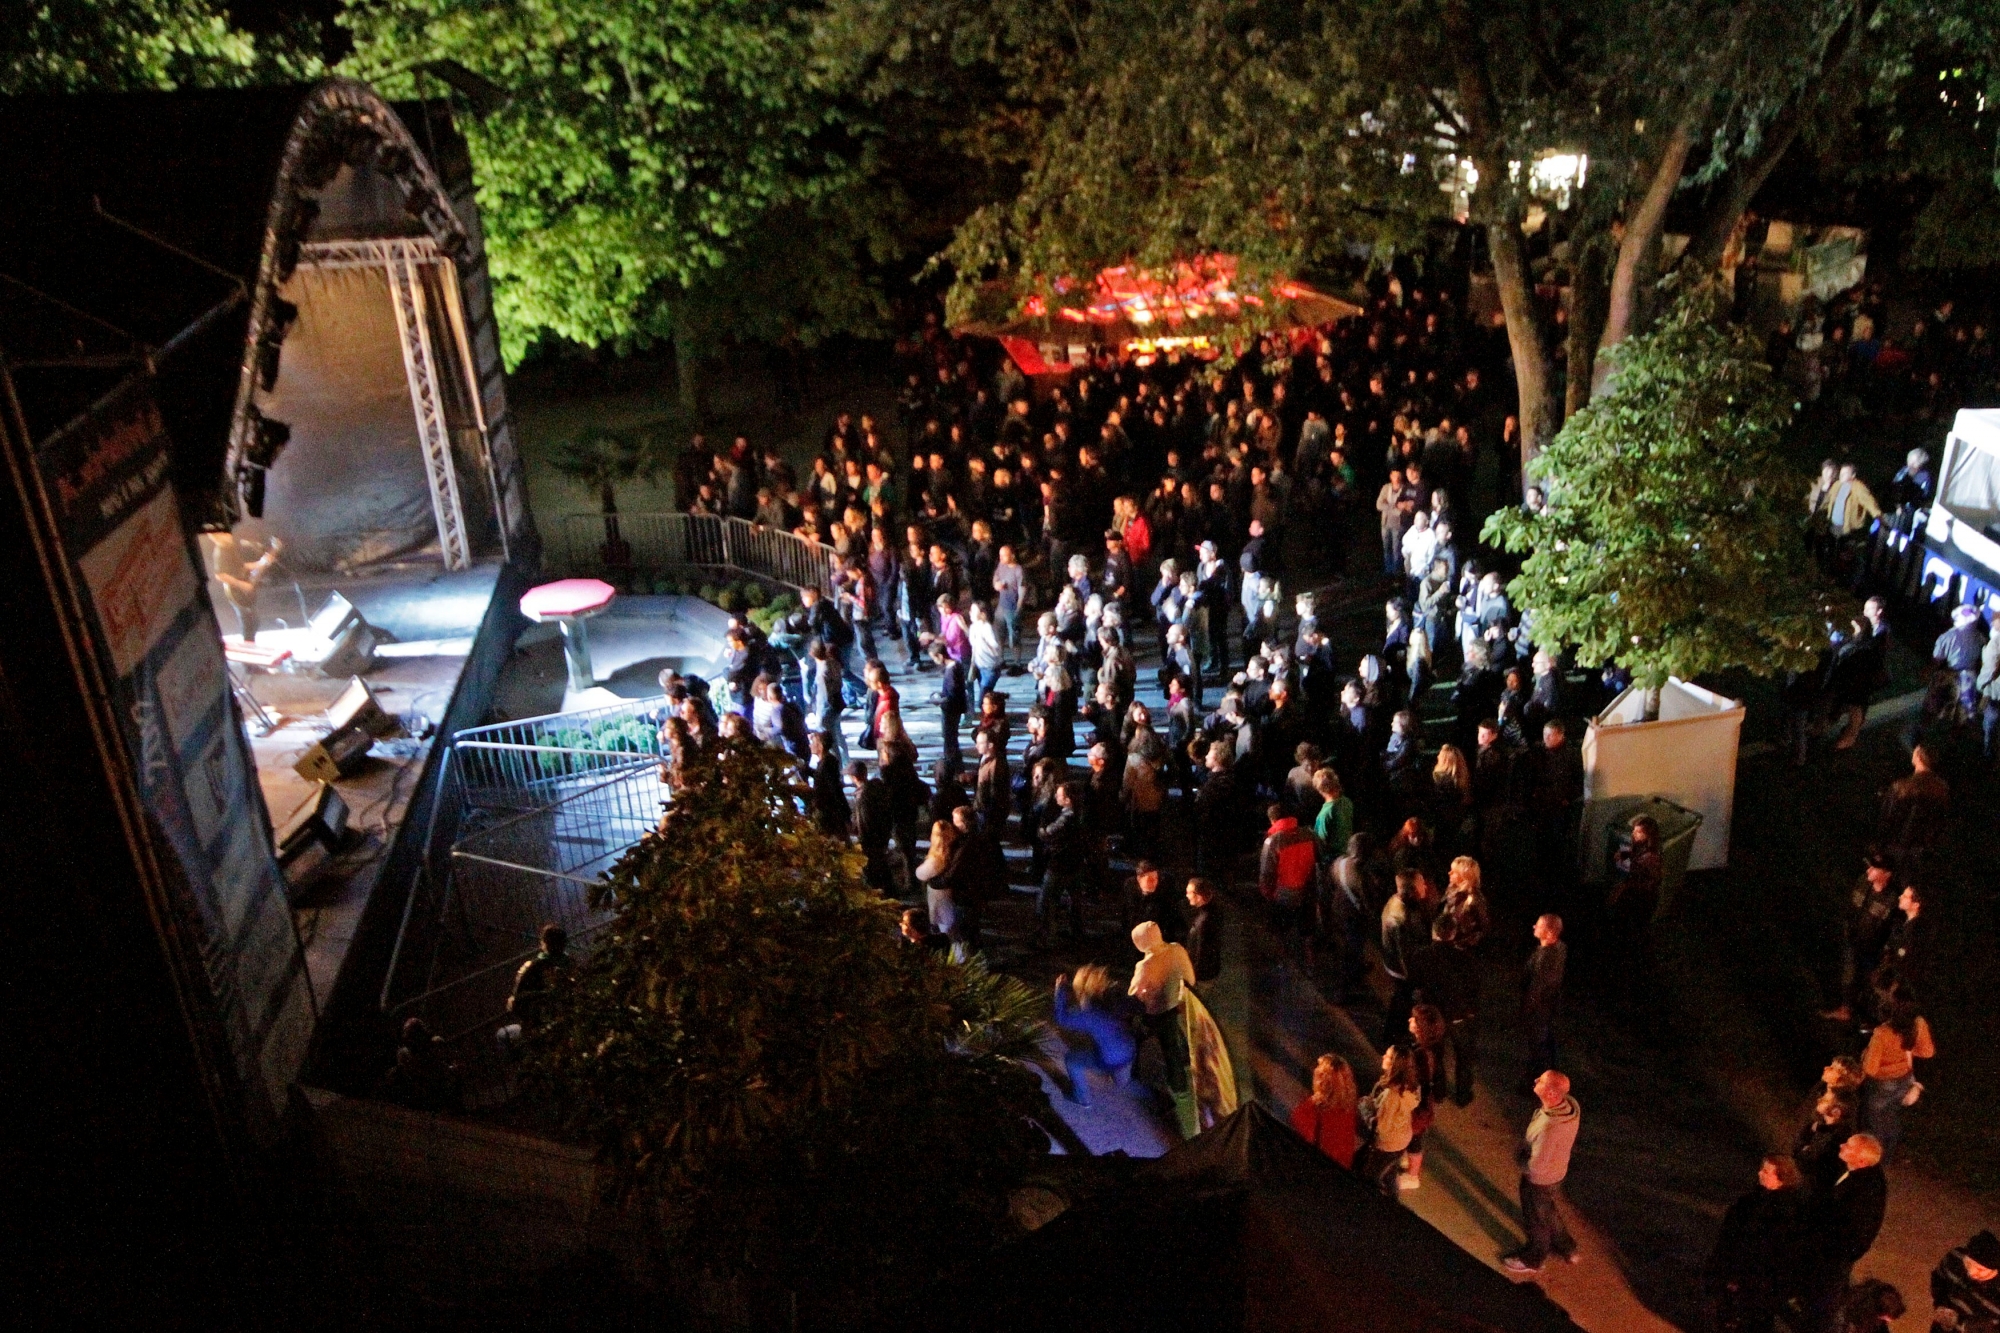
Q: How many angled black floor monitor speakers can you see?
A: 4